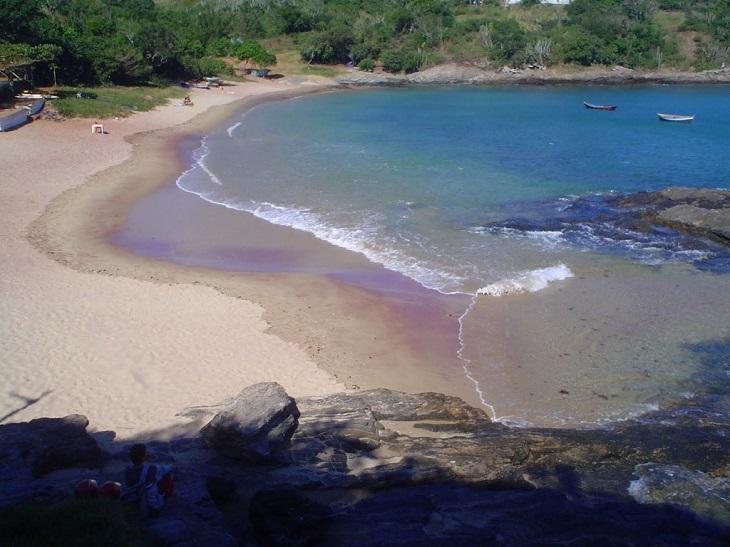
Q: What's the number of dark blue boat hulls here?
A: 1